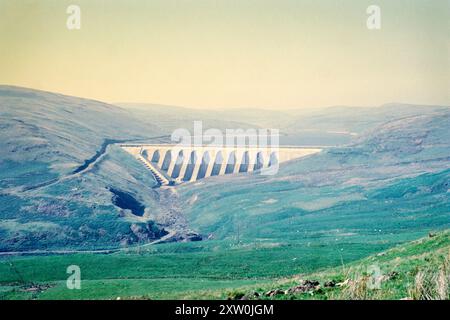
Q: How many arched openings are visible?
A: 11